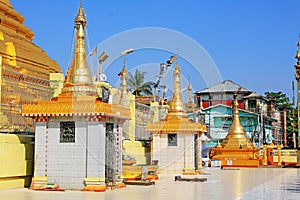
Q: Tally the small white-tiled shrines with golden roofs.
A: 2